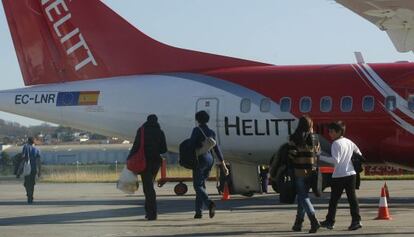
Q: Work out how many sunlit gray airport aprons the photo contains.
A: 1